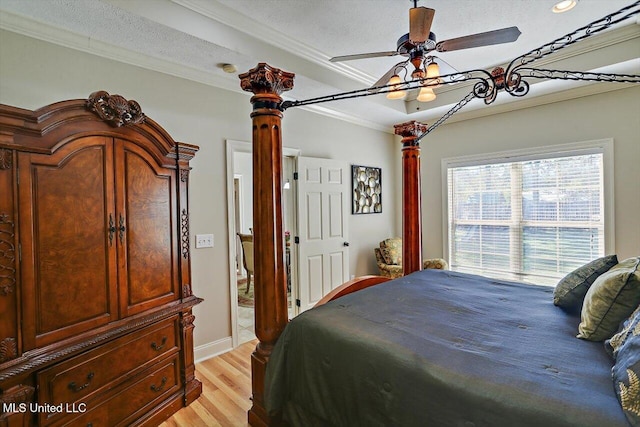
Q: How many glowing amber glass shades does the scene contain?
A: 3